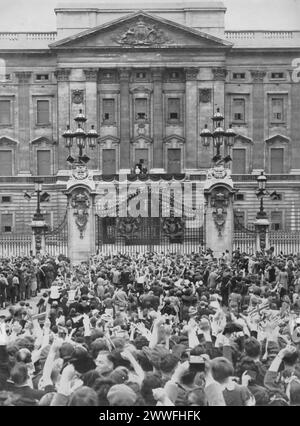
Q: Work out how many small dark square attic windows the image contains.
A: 7